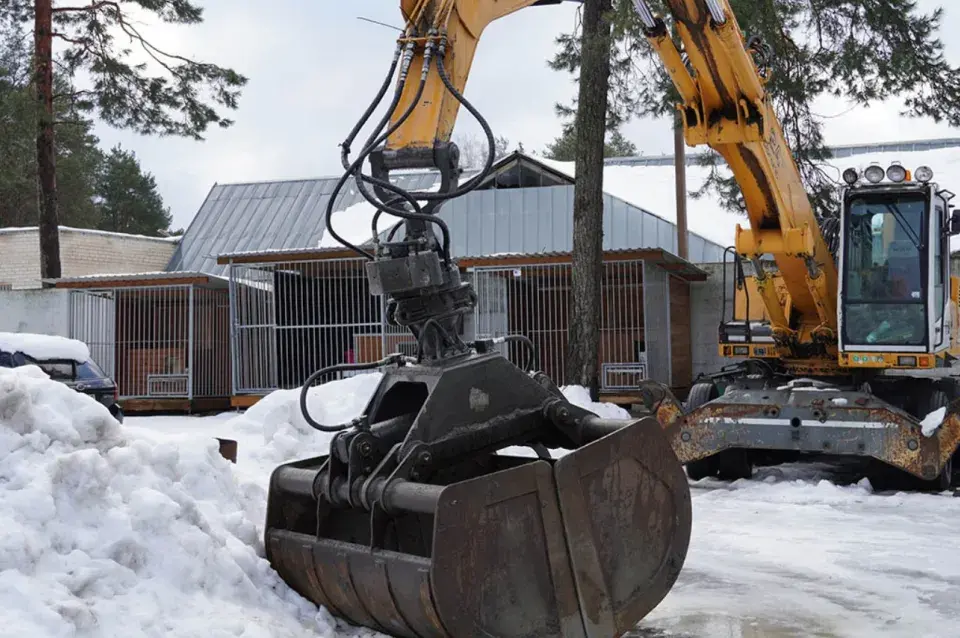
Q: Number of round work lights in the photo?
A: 4